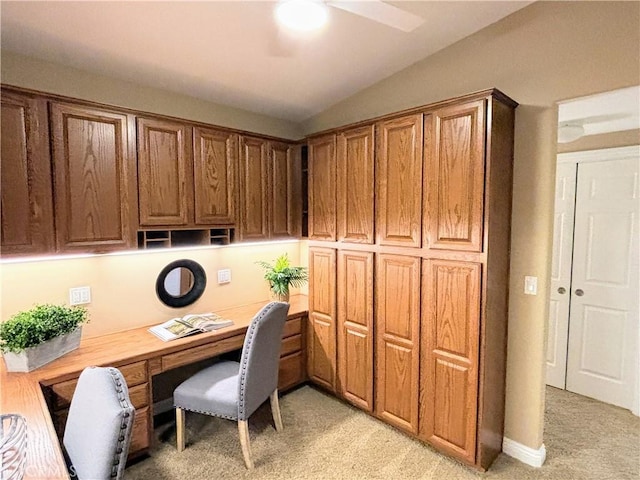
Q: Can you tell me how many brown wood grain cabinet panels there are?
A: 14